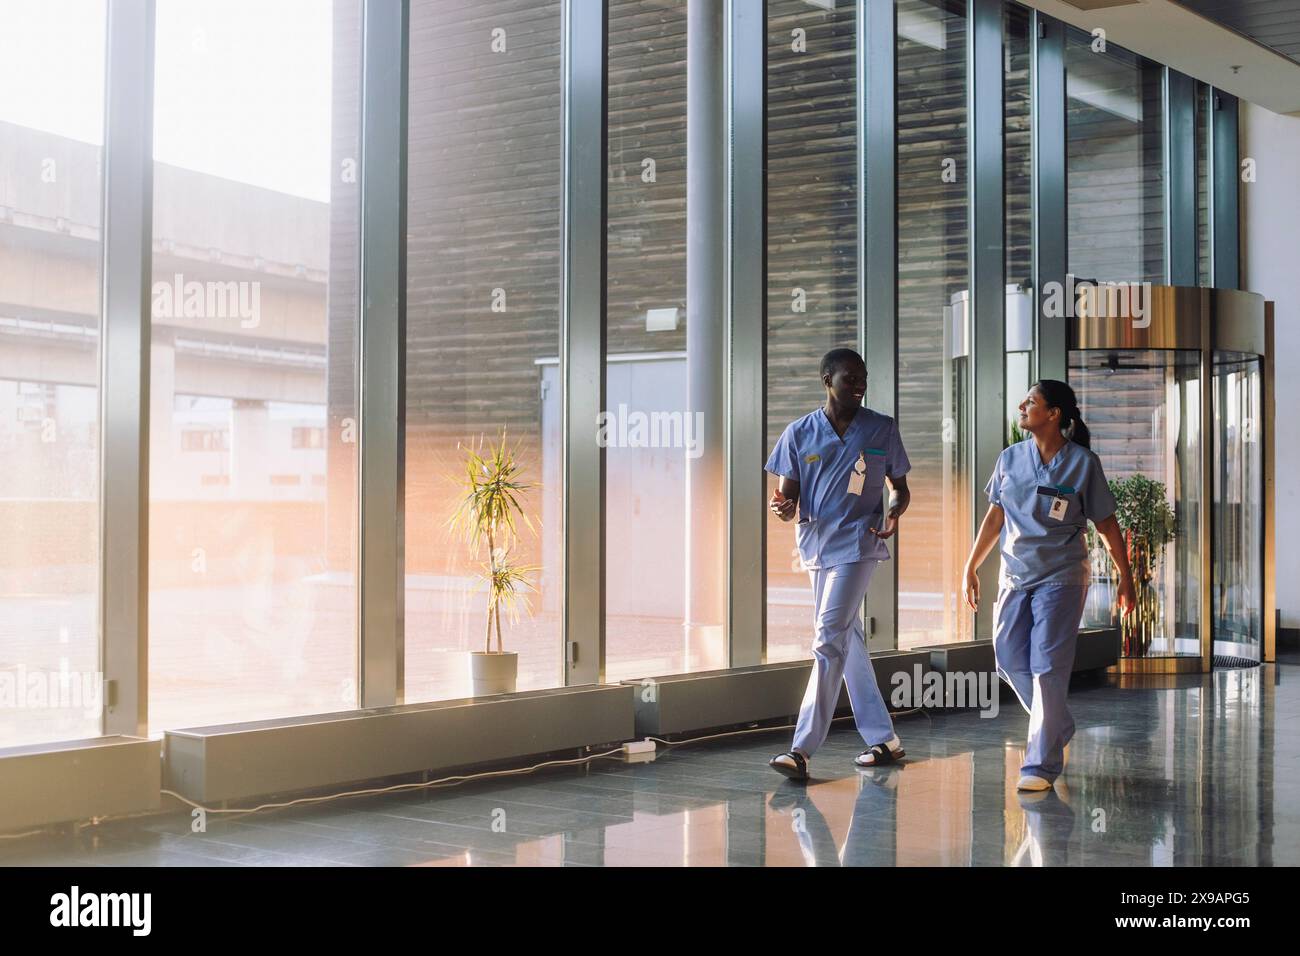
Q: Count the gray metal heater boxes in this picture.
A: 4